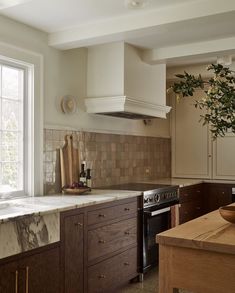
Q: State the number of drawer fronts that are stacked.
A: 3